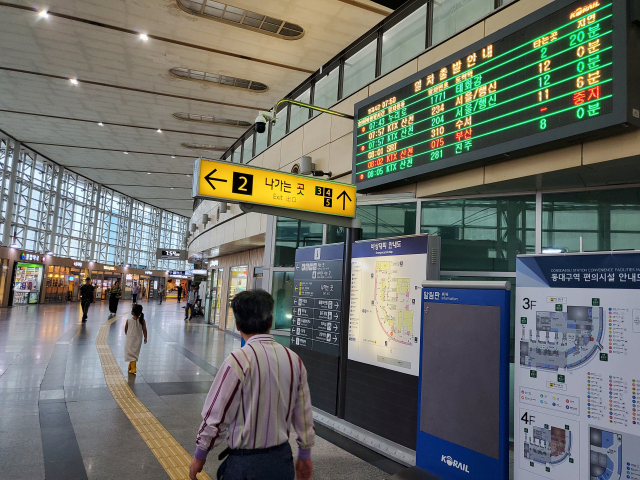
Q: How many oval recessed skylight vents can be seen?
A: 4